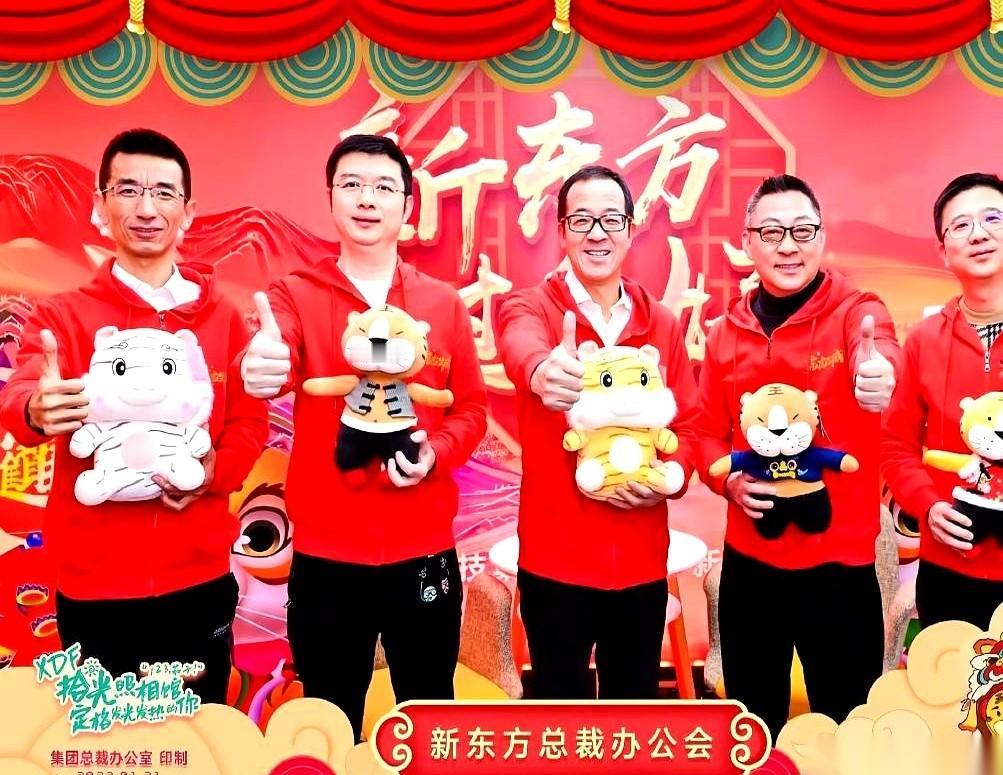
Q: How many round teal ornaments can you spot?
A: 10